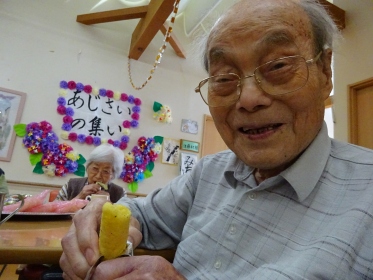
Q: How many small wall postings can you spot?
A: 4